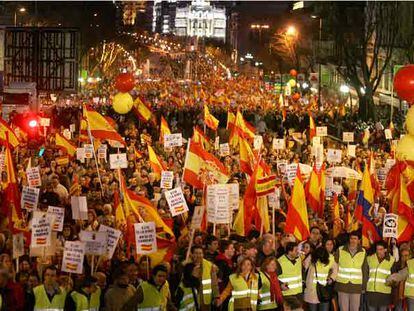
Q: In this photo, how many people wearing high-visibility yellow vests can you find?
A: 12